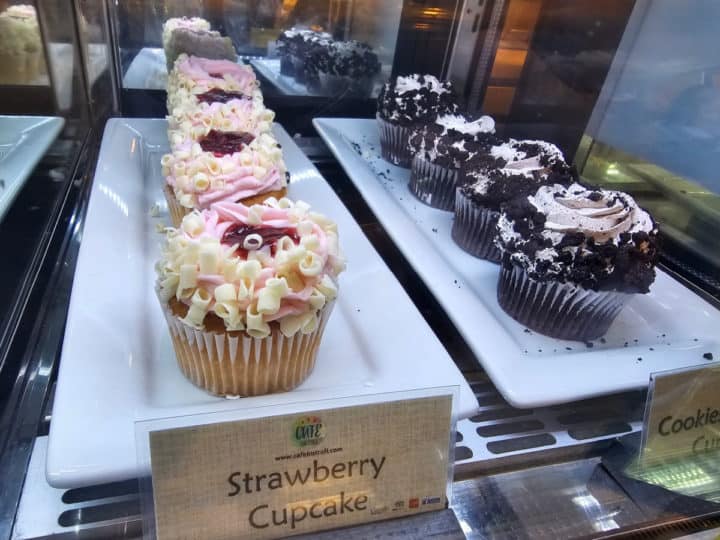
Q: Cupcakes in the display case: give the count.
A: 8